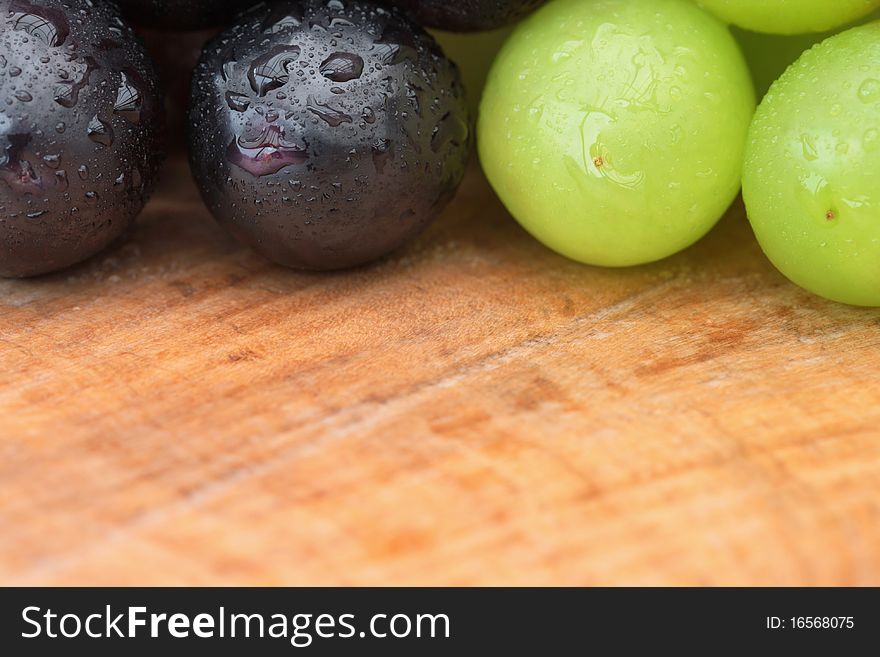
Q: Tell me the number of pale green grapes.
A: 3